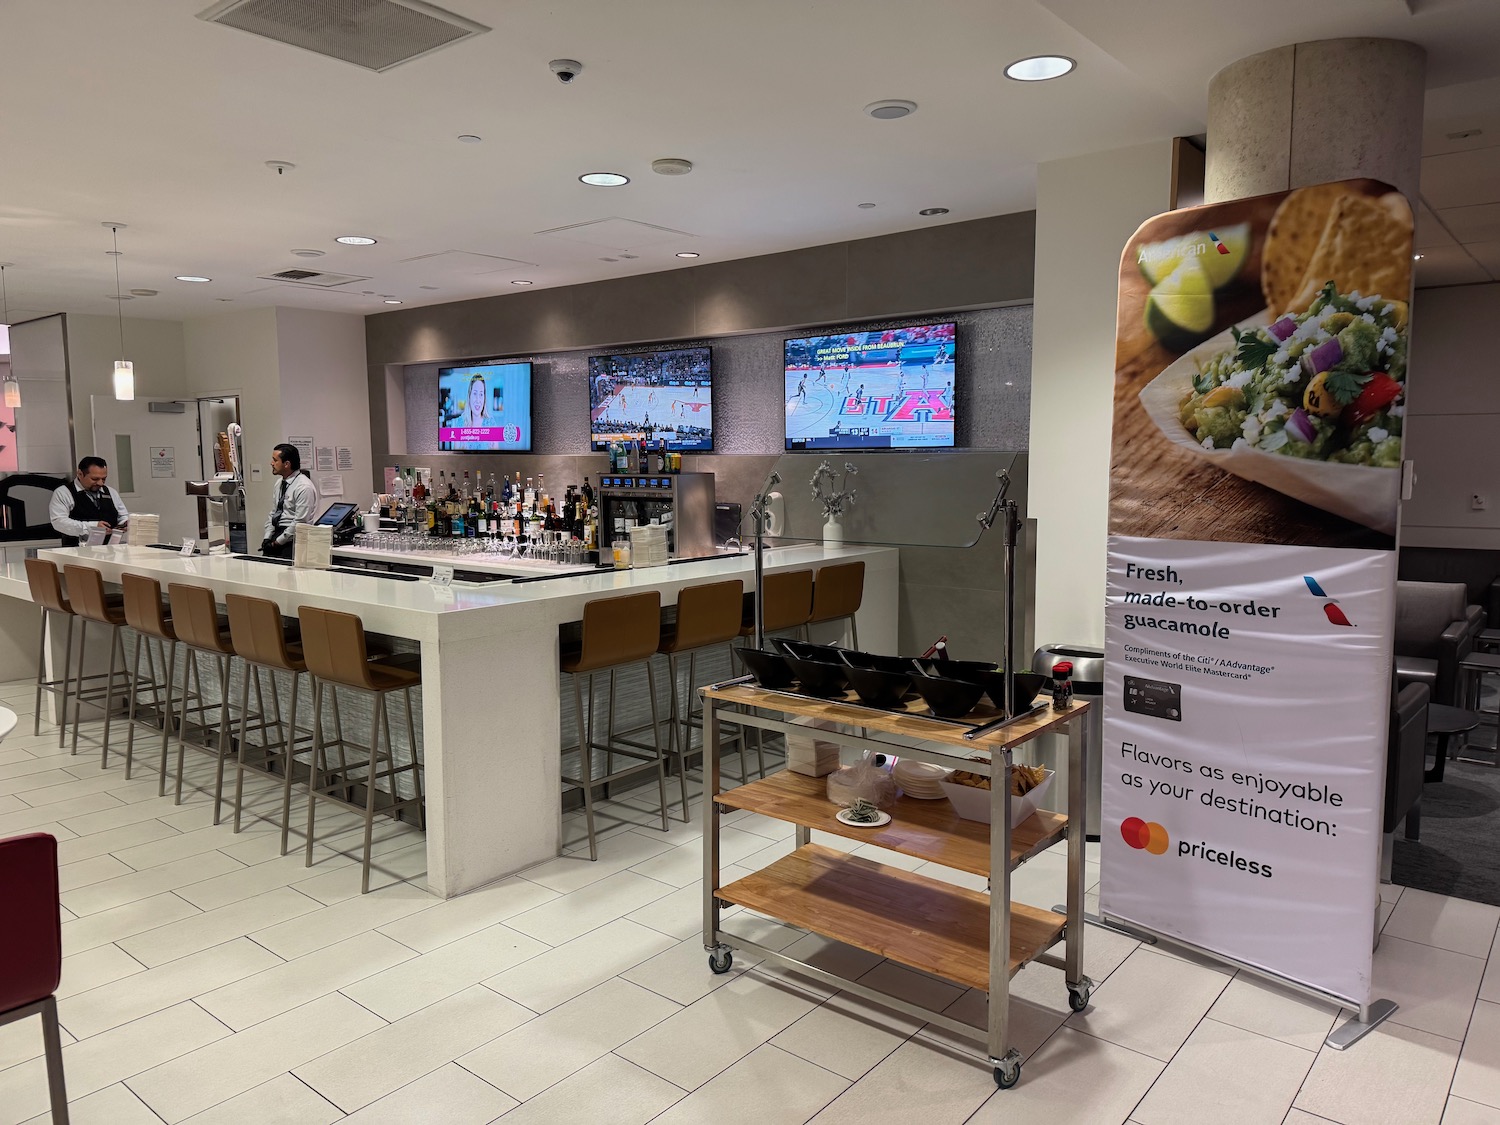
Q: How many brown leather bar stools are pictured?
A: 10